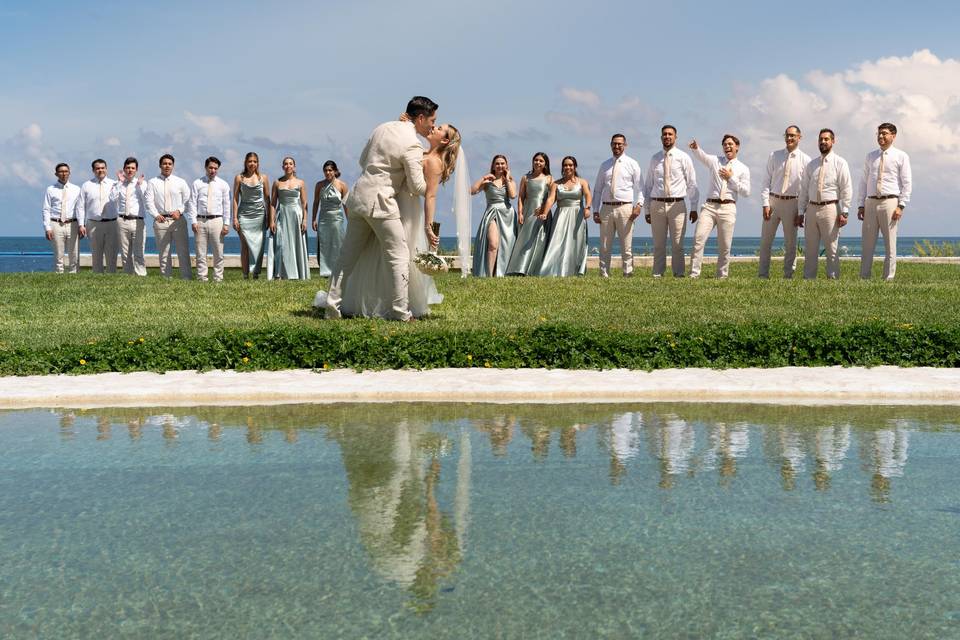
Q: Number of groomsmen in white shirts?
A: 11